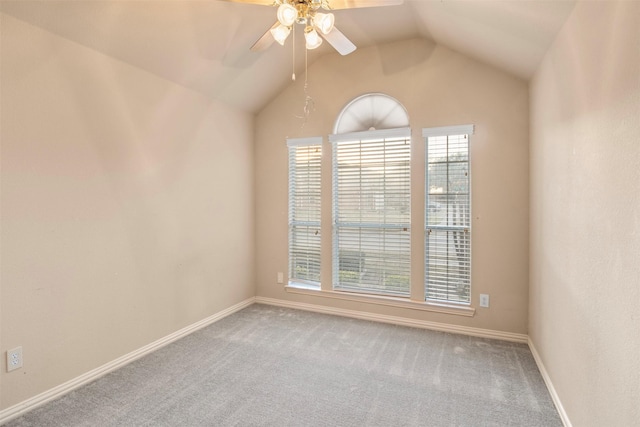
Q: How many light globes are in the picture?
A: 4